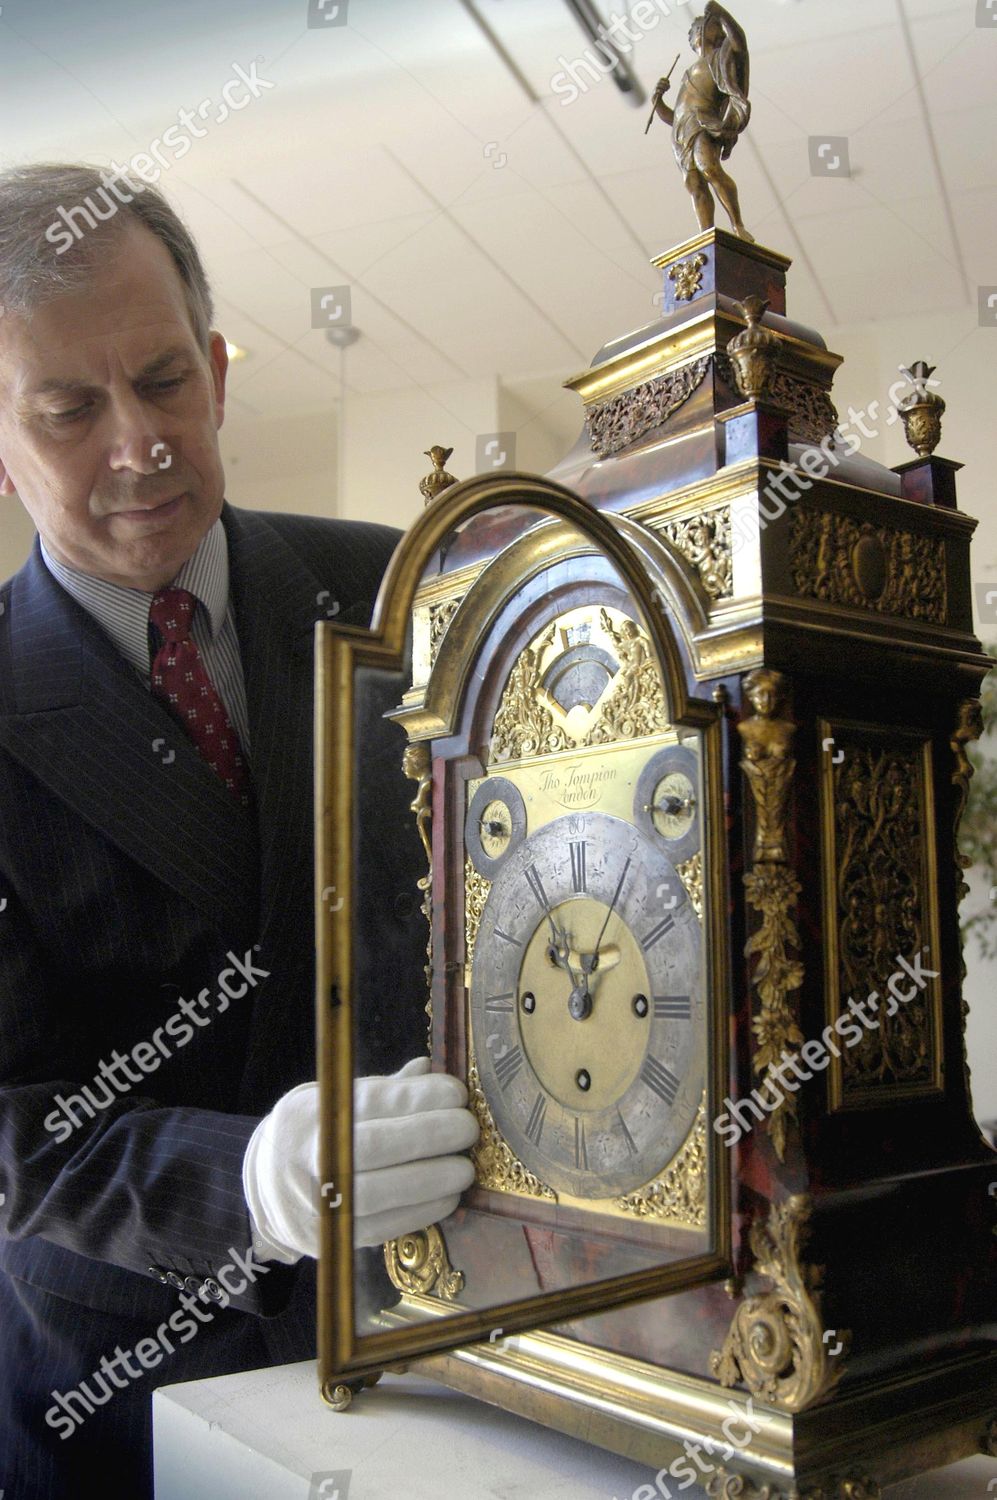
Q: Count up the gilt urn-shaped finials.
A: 3